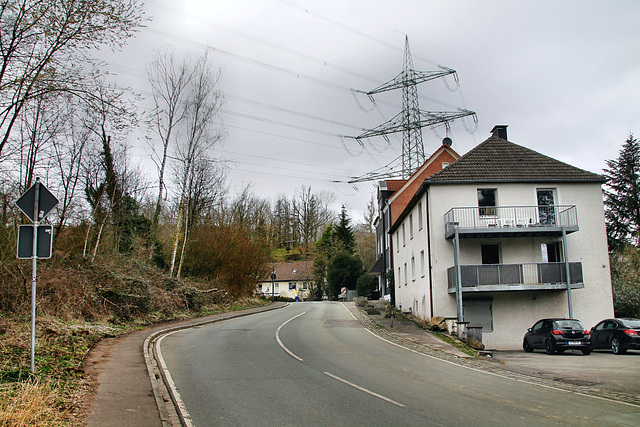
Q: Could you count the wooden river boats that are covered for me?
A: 0